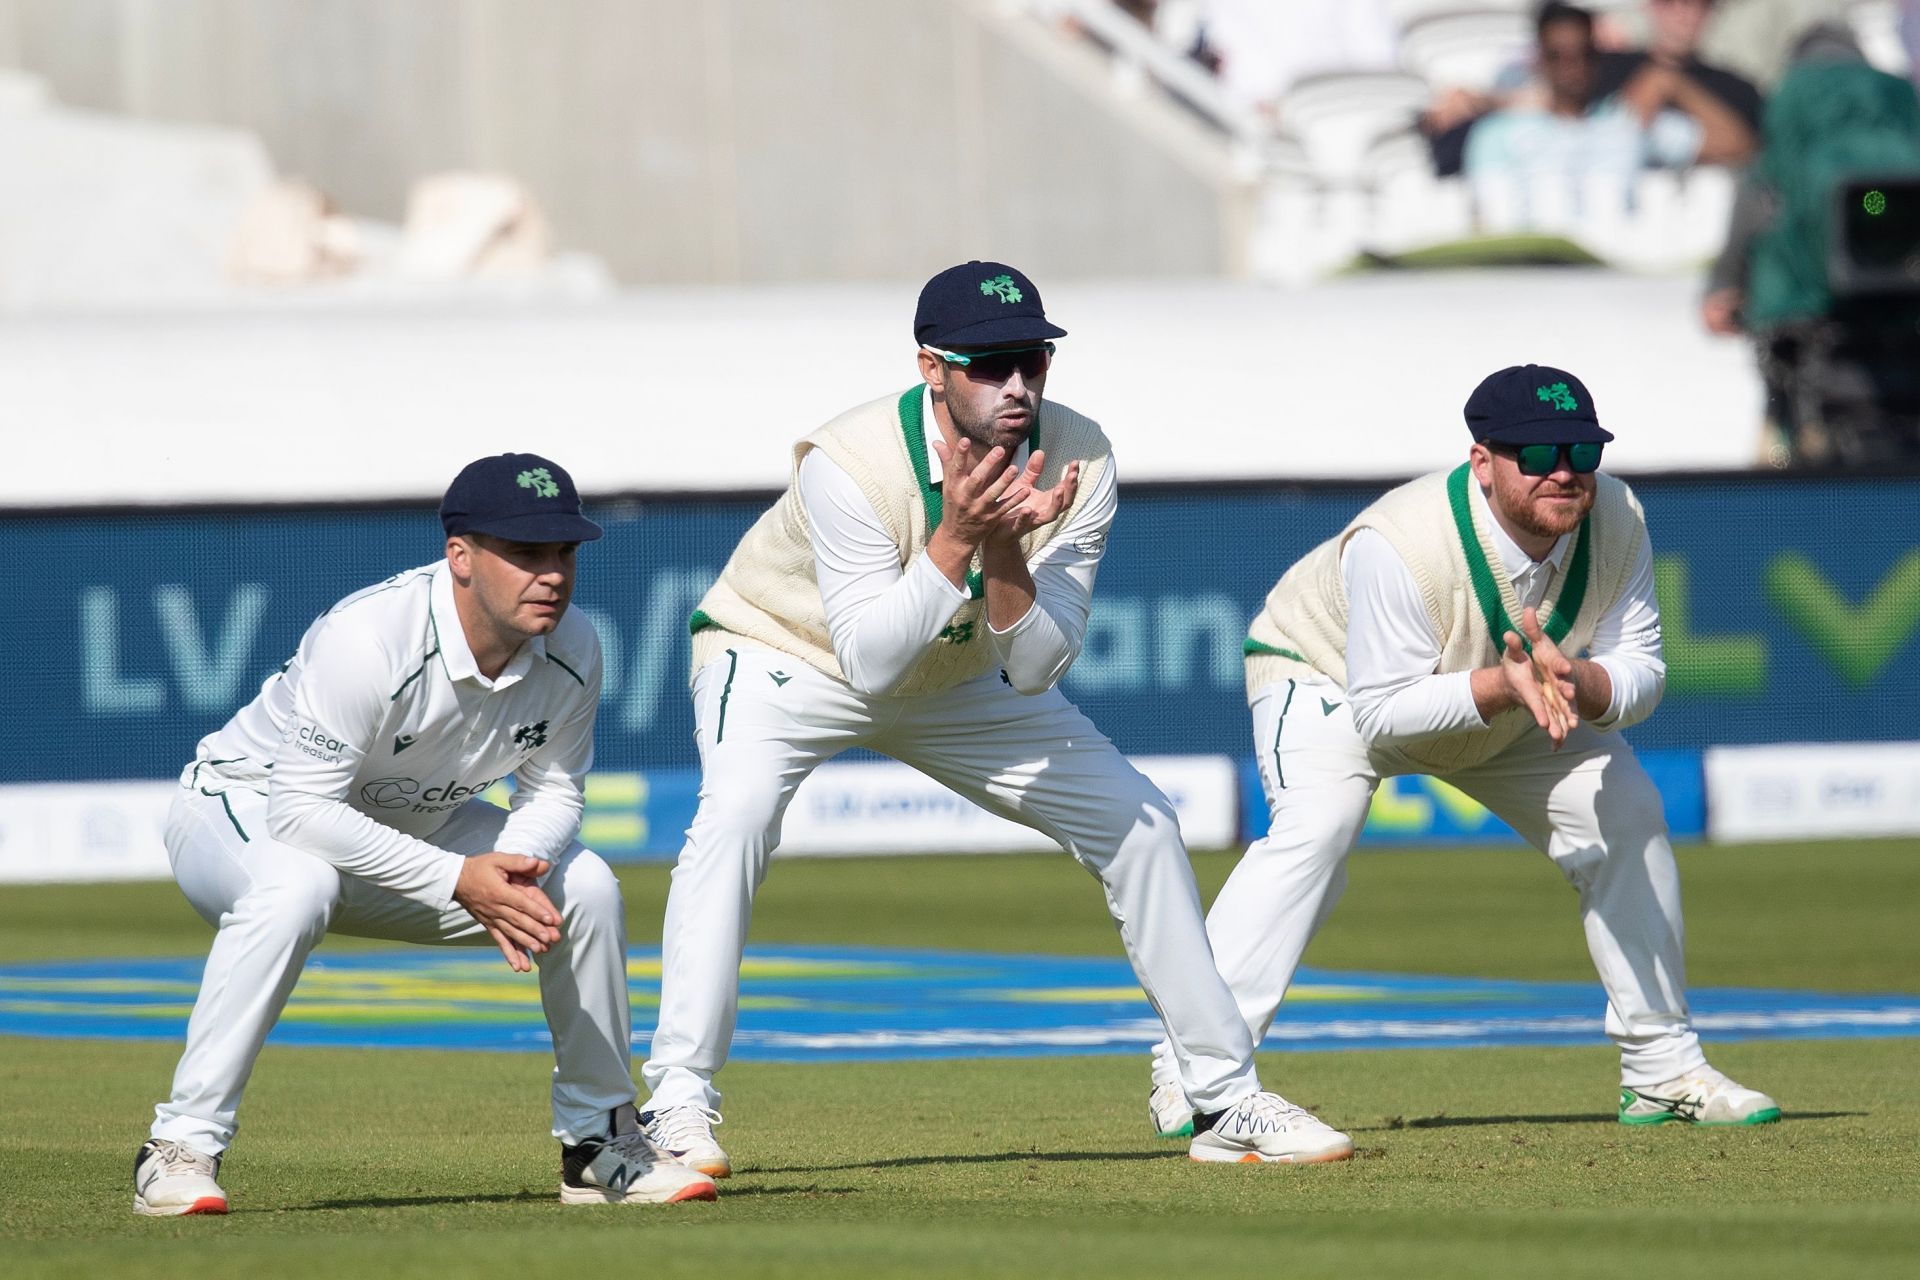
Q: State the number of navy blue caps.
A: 3